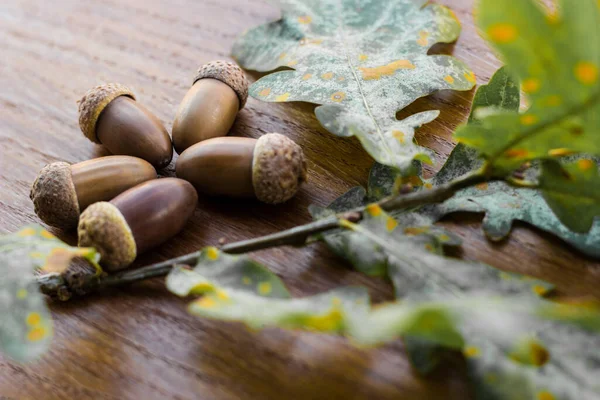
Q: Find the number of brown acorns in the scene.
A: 5